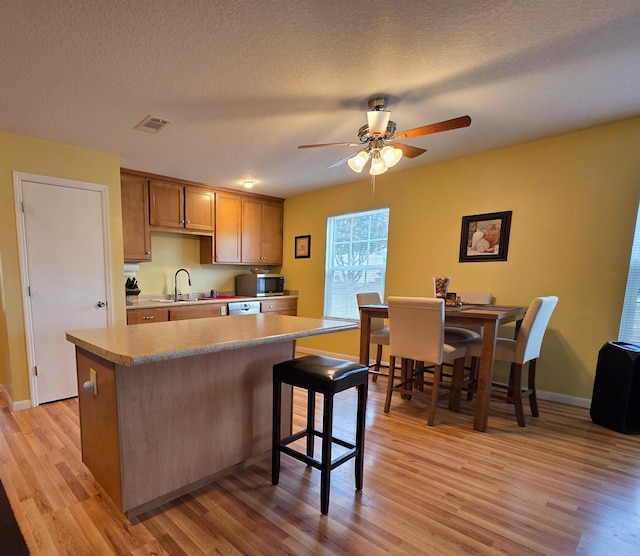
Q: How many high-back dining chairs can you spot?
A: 4